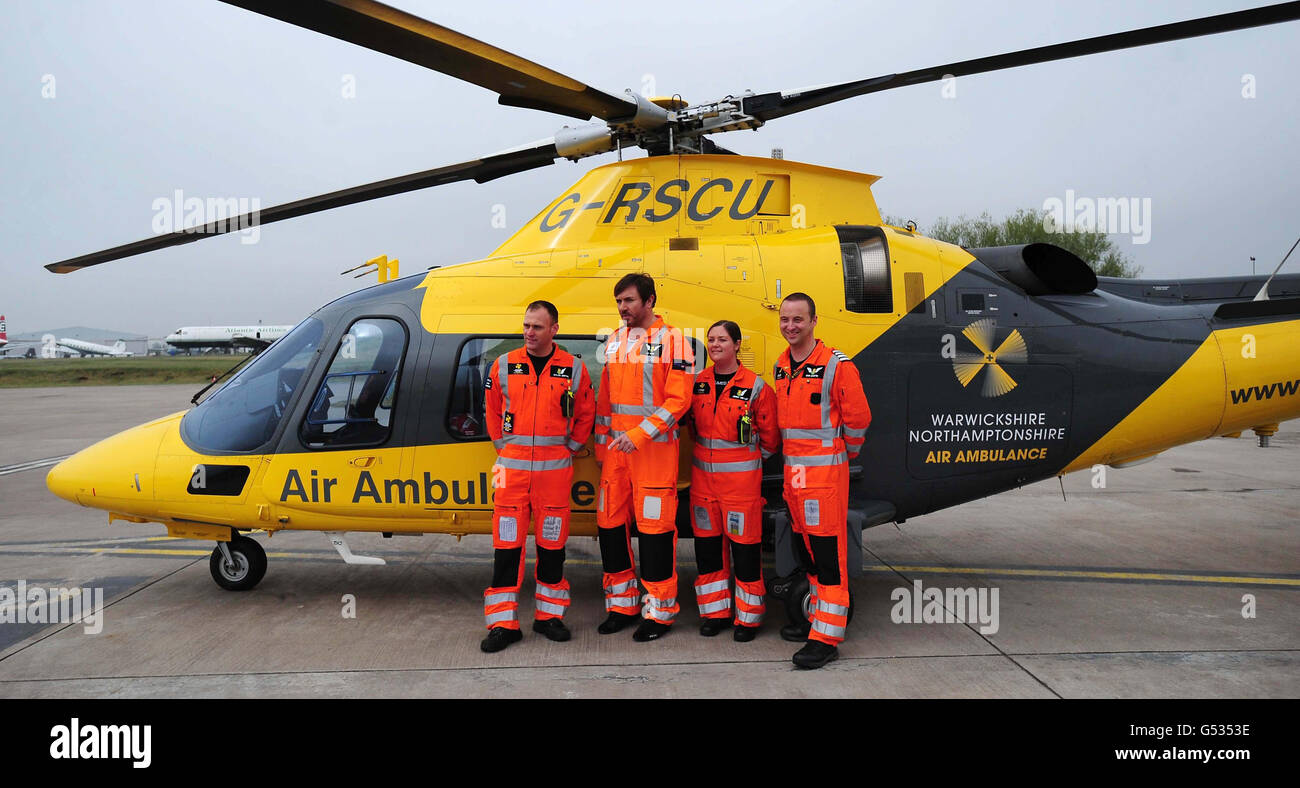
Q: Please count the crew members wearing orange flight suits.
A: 4